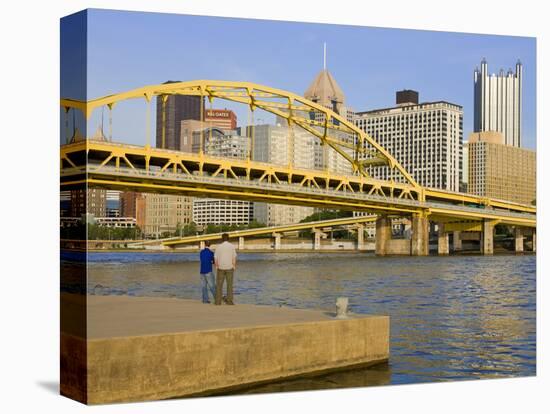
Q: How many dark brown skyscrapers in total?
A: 1